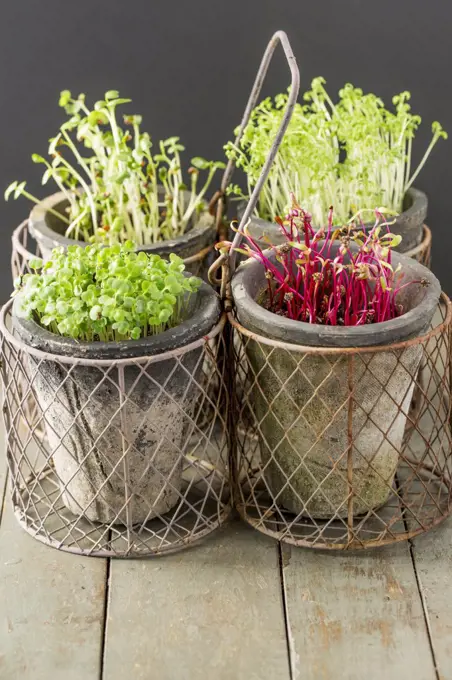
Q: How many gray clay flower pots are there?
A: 4